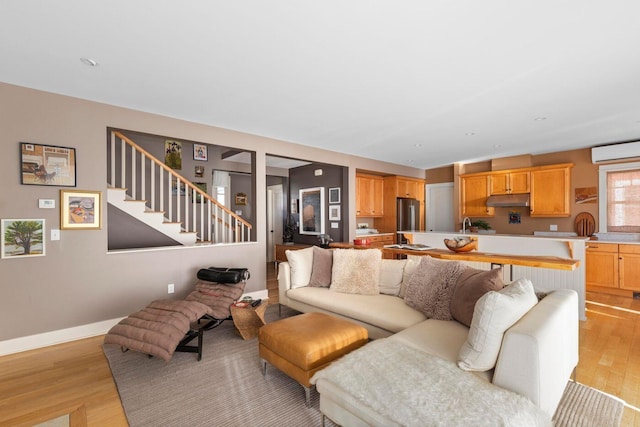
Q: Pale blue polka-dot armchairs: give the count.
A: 0